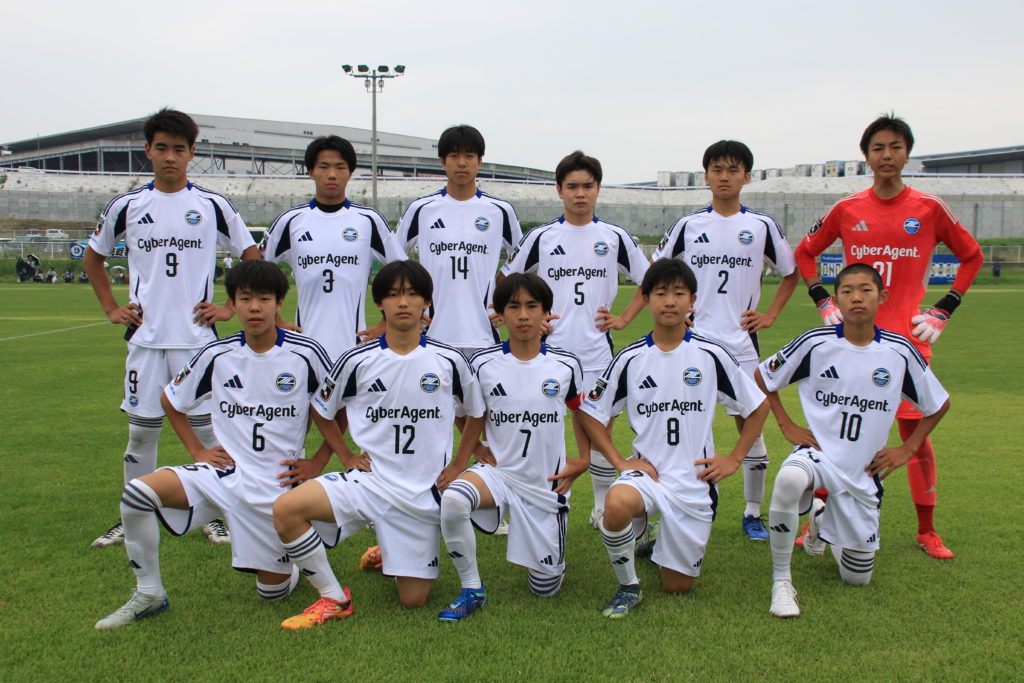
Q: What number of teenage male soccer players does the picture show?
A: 11